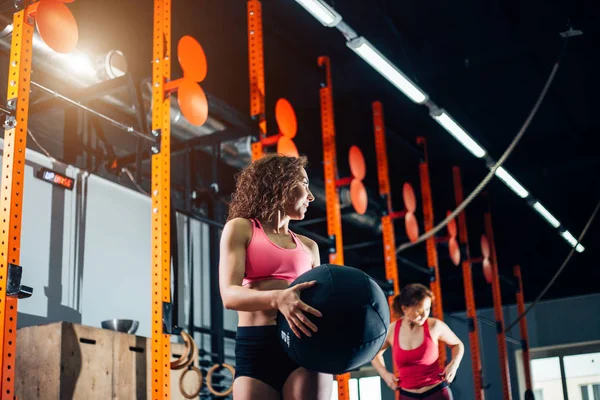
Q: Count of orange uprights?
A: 9